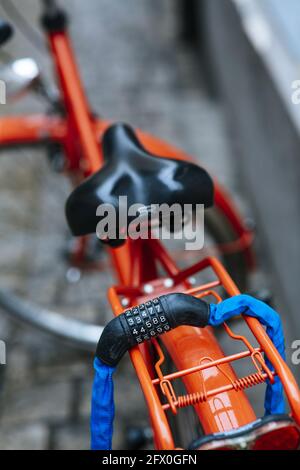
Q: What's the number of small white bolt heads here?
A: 4